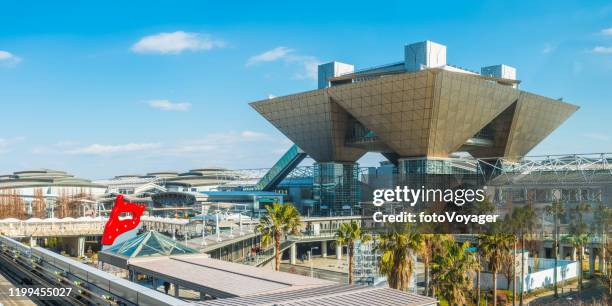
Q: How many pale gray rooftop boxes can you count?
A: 3